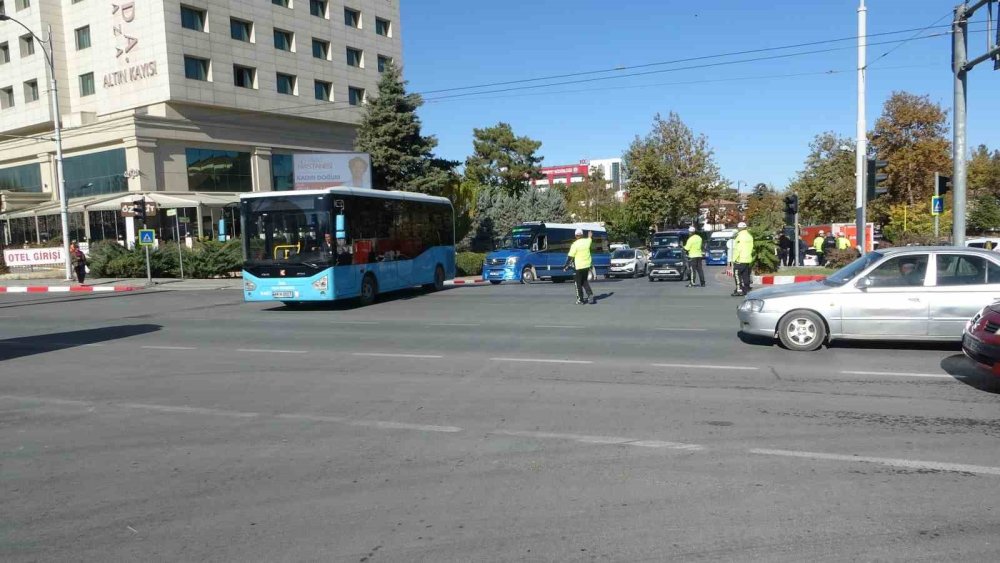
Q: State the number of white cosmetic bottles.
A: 0